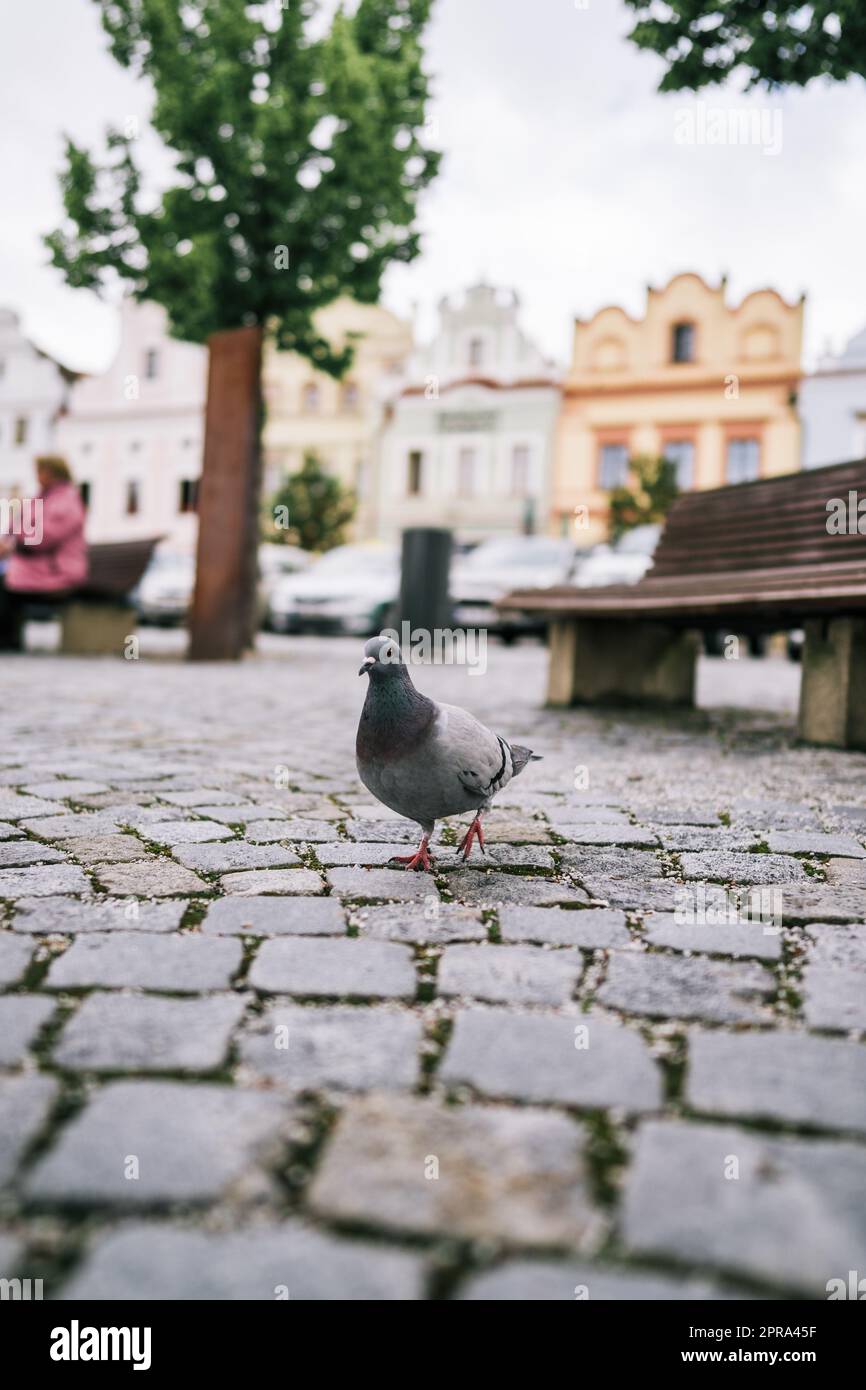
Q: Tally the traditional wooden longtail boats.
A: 0